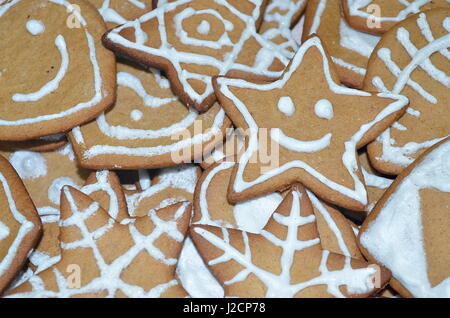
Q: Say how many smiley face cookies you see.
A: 2